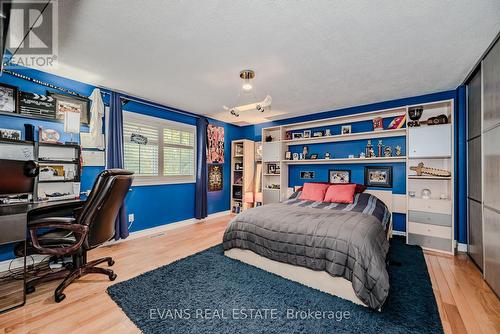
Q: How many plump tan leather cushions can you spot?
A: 0